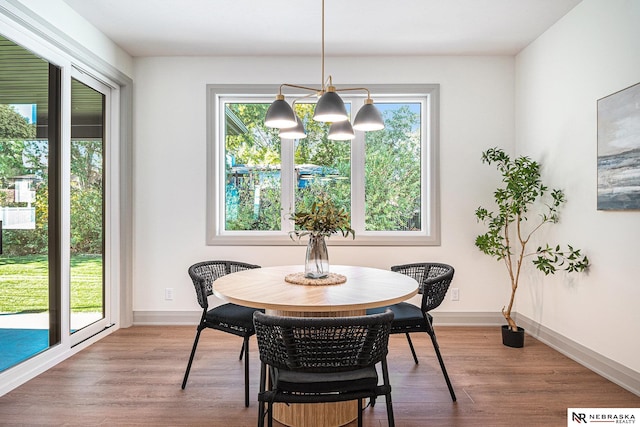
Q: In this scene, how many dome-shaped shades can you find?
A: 5